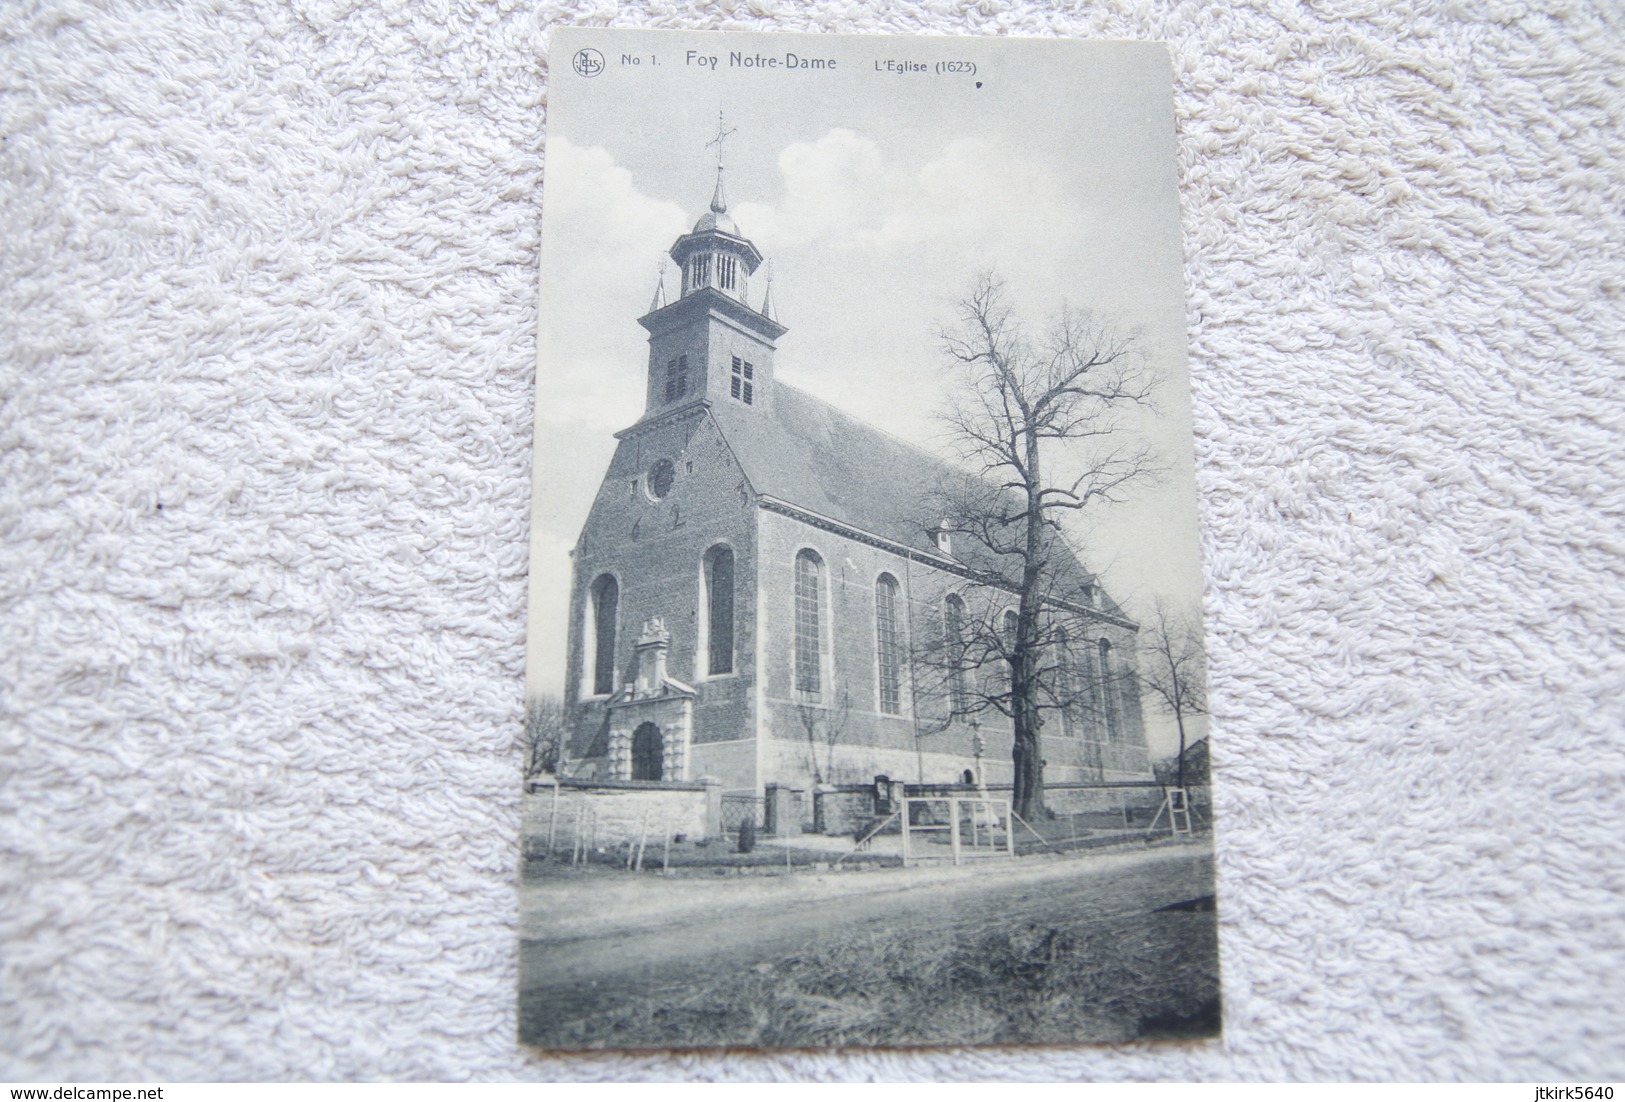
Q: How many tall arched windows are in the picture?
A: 8